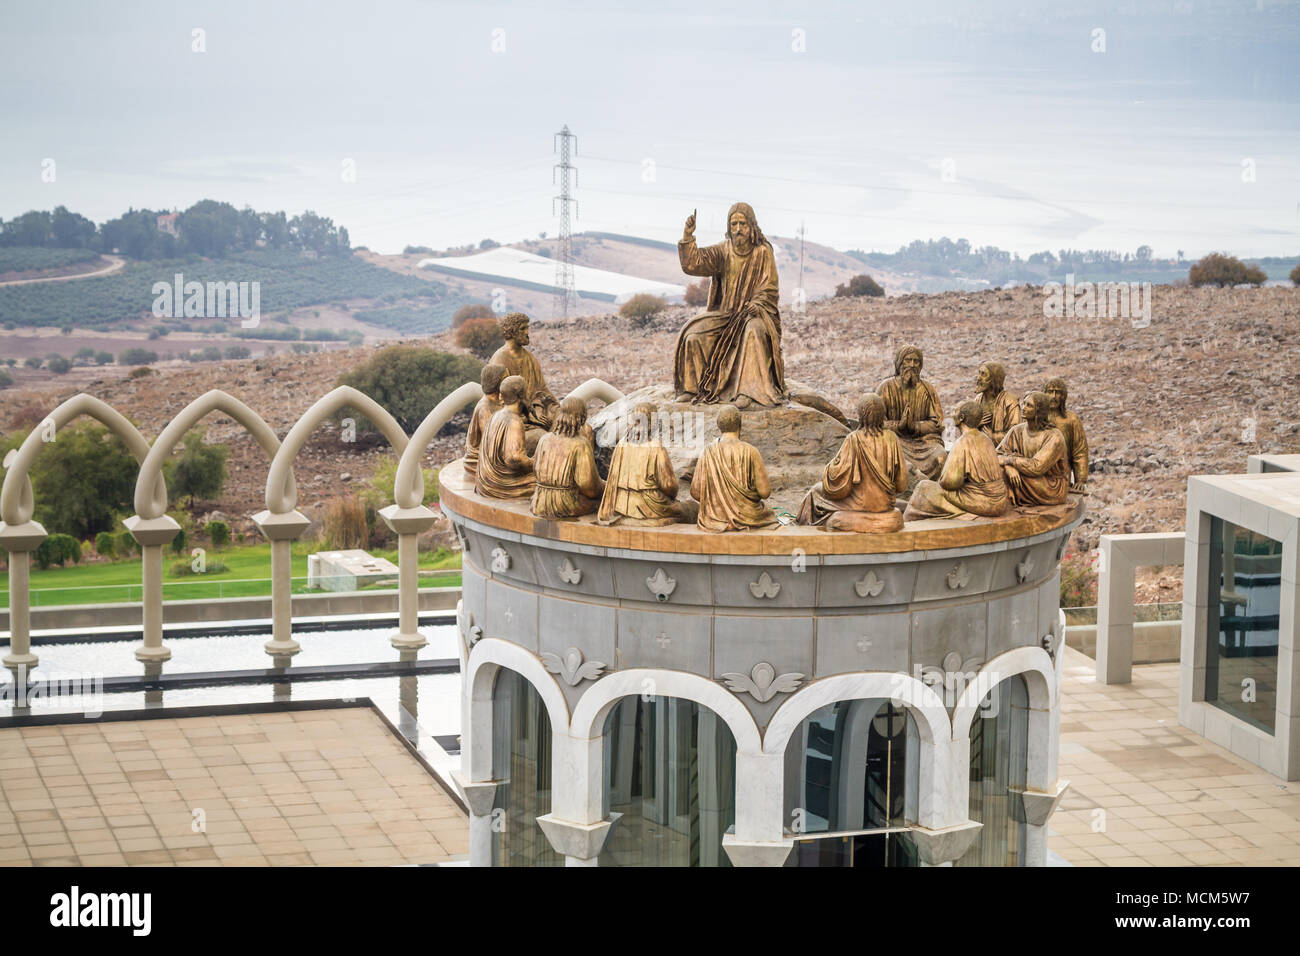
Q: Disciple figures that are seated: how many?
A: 12